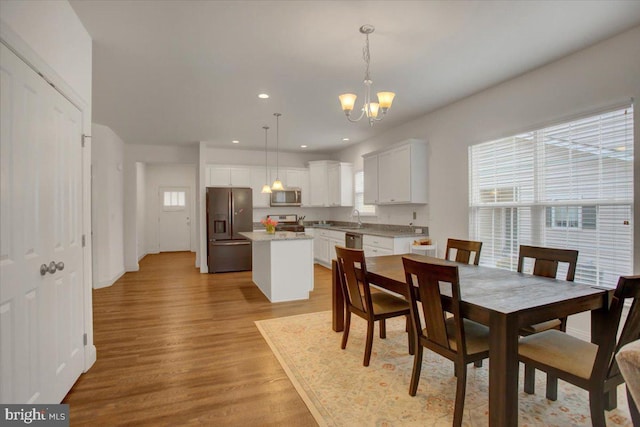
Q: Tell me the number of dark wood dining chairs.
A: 5